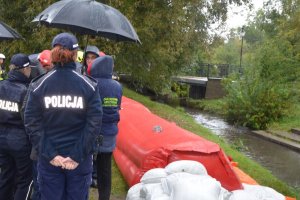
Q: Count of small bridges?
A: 1